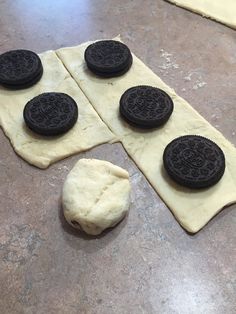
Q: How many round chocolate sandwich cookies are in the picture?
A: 5